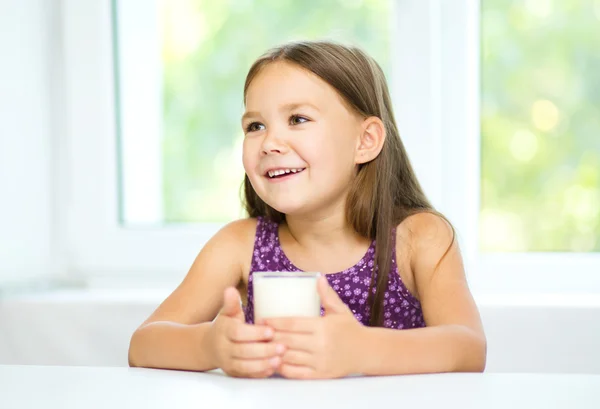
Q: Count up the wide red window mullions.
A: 0